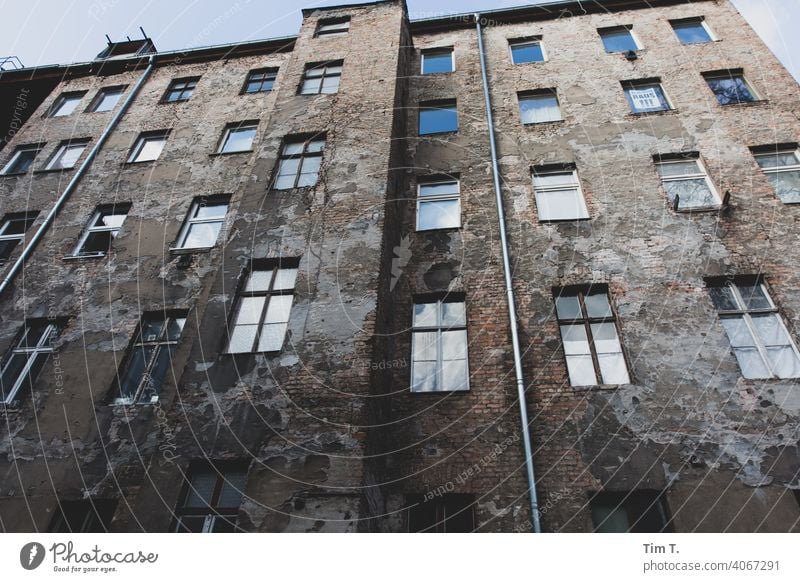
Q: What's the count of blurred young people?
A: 0